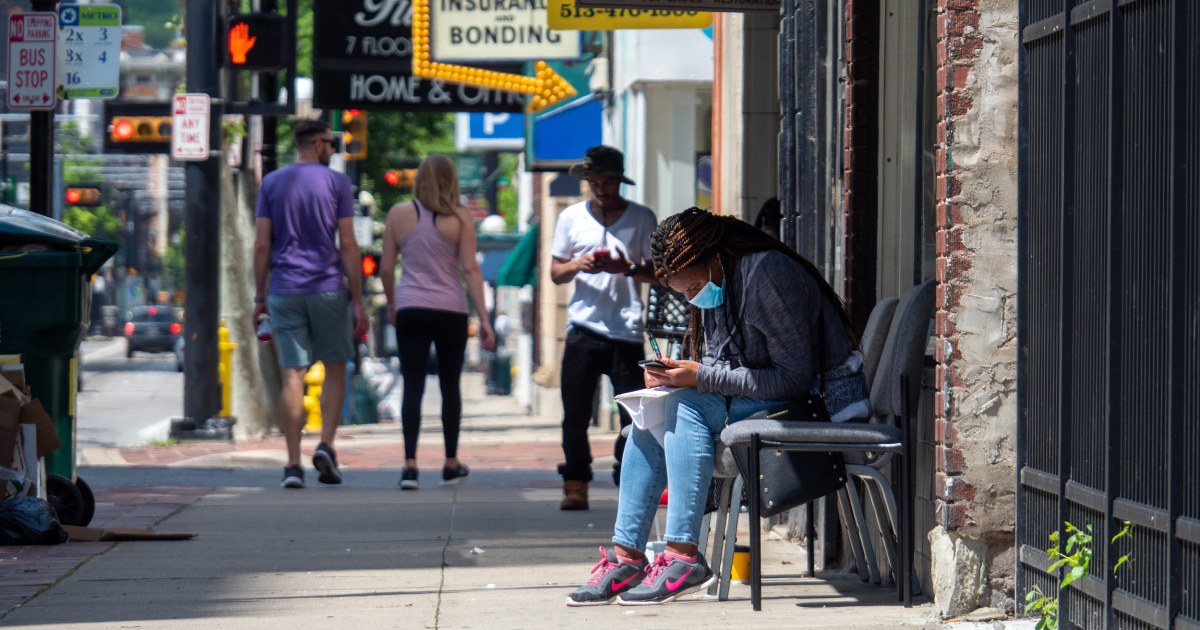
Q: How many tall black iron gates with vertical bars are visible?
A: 1